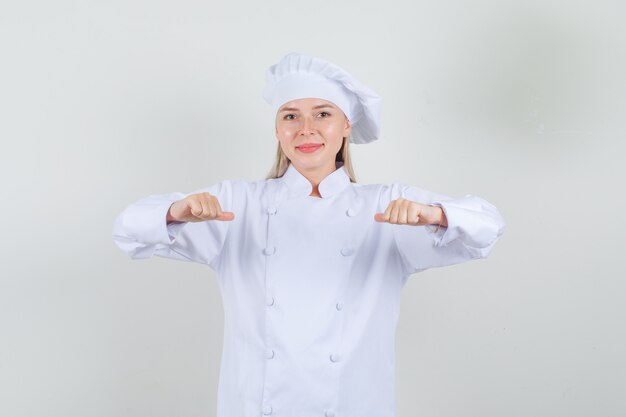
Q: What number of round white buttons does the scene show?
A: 10